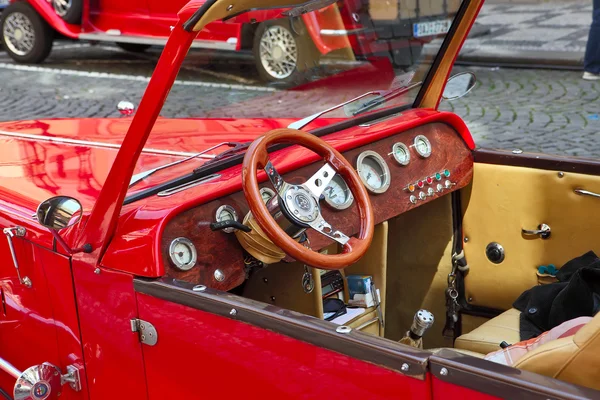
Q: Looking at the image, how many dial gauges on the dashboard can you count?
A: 7